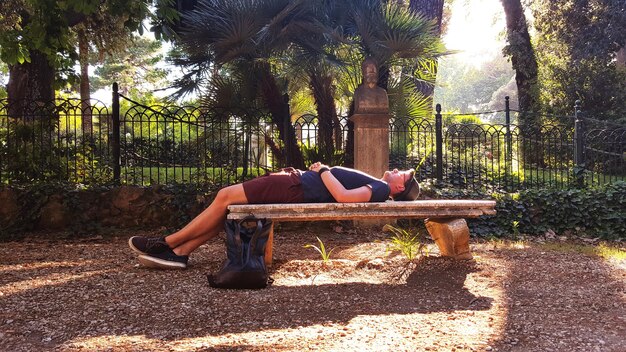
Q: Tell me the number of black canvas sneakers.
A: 2